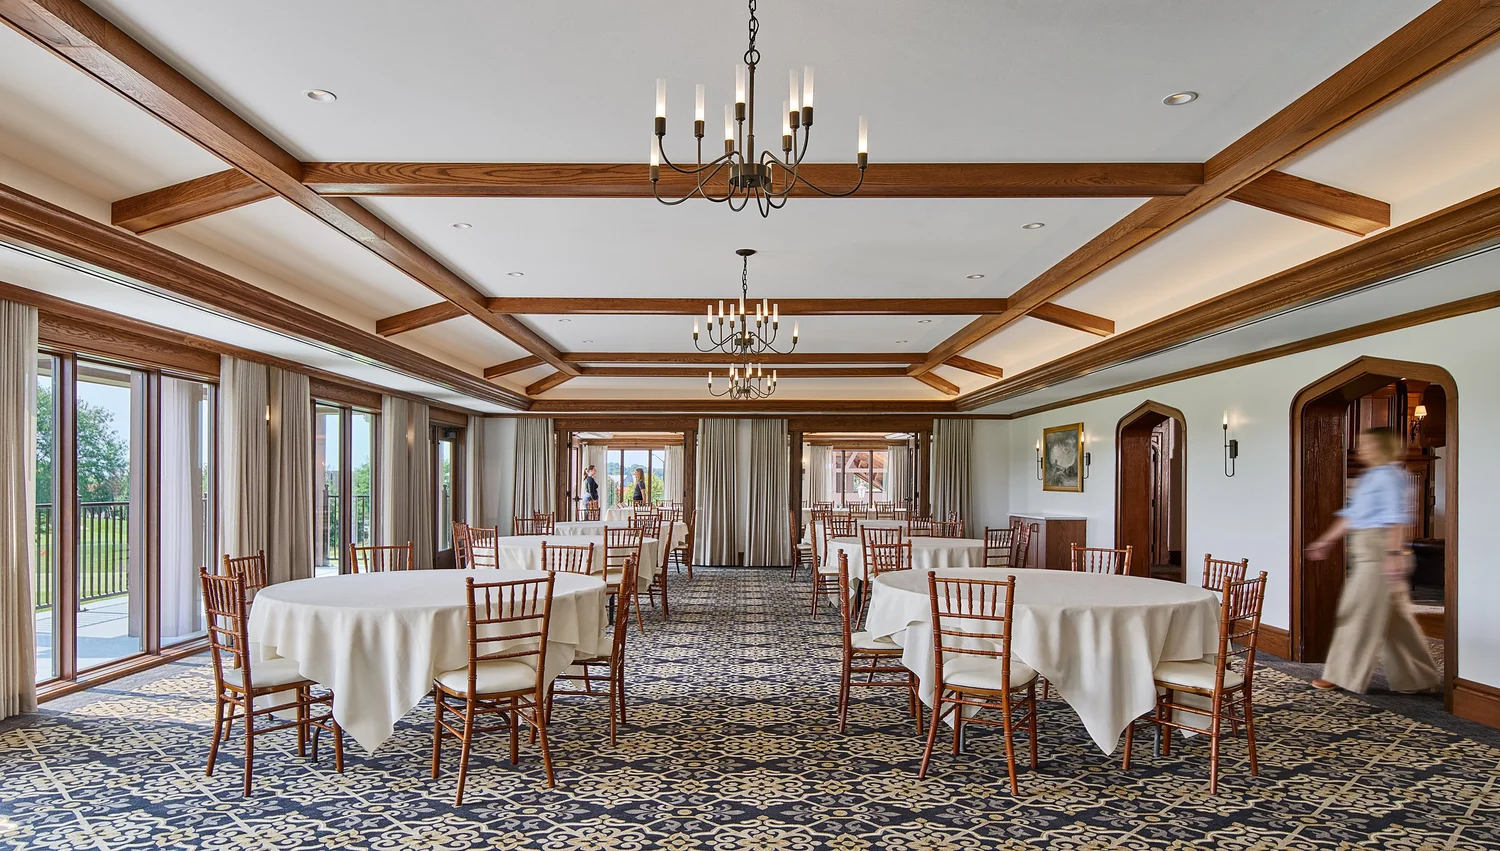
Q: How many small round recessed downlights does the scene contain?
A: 10